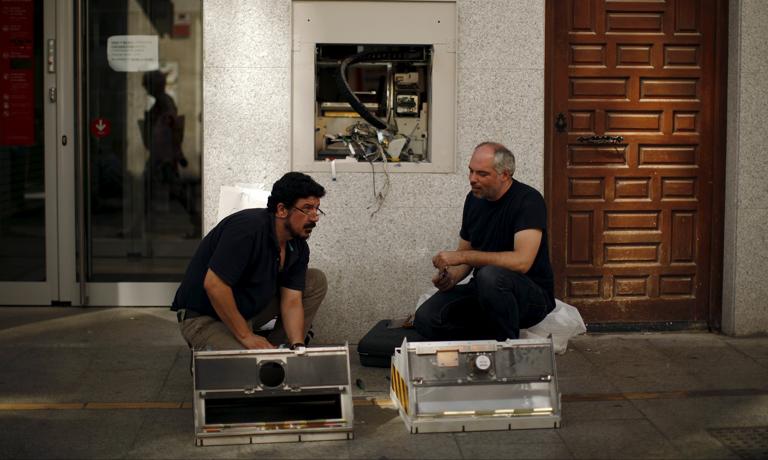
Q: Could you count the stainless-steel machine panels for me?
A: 2